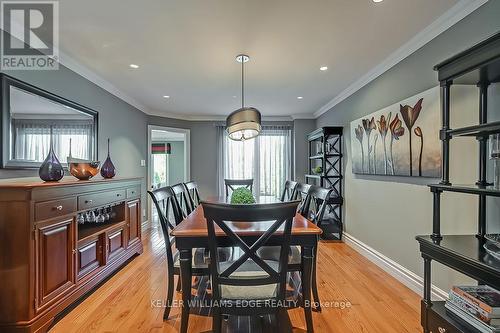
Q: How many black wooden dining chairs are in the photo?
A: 8